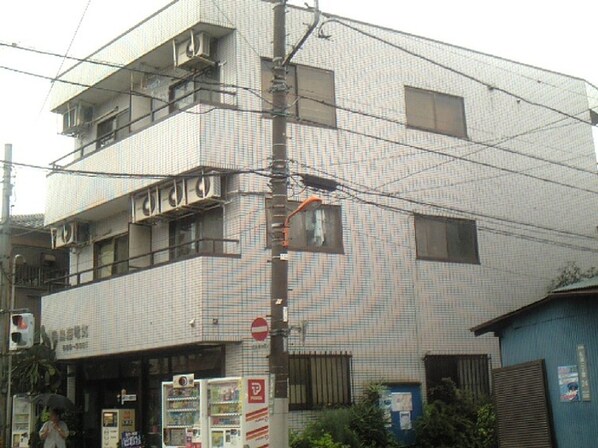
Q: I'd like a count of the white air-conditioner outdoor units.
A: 6